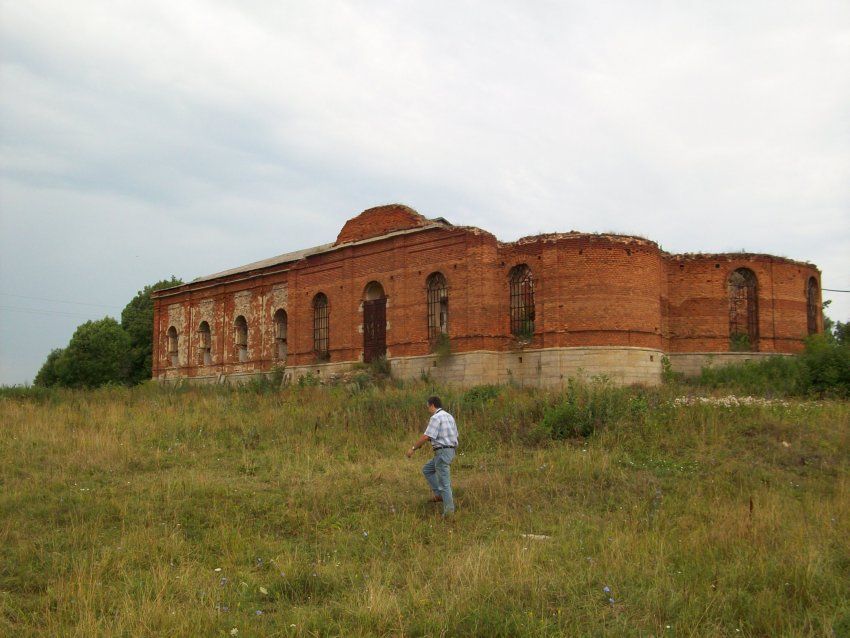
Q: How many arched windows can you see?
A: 9